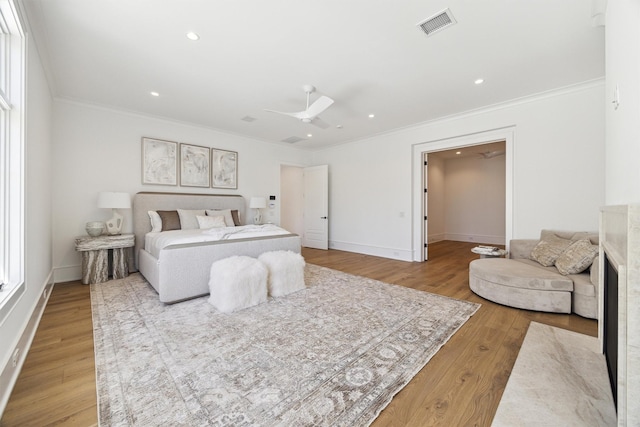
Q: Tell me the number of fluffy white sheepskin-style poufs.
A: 2